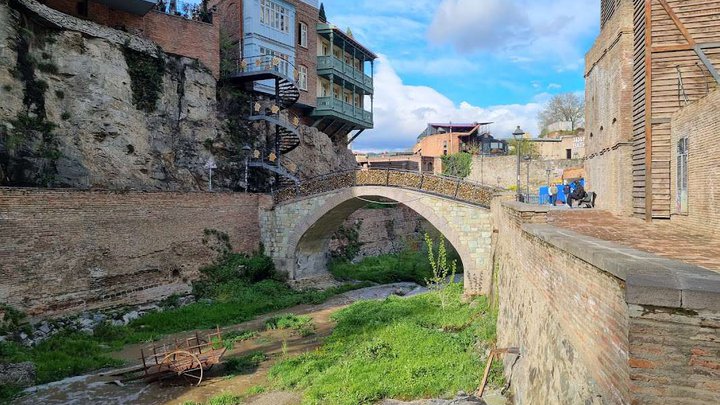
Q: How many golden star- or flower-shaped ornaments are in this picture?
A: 10